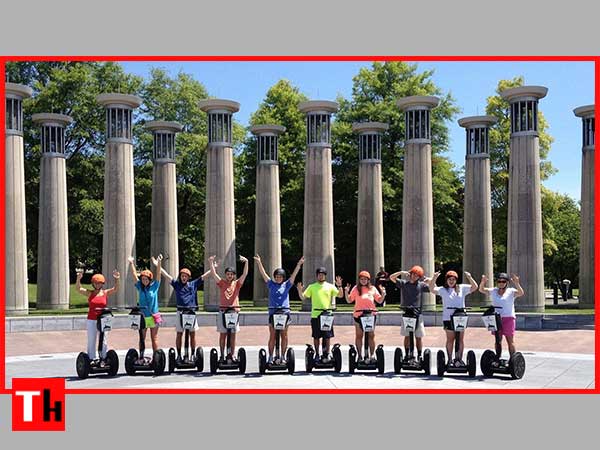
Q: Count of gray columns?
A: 12